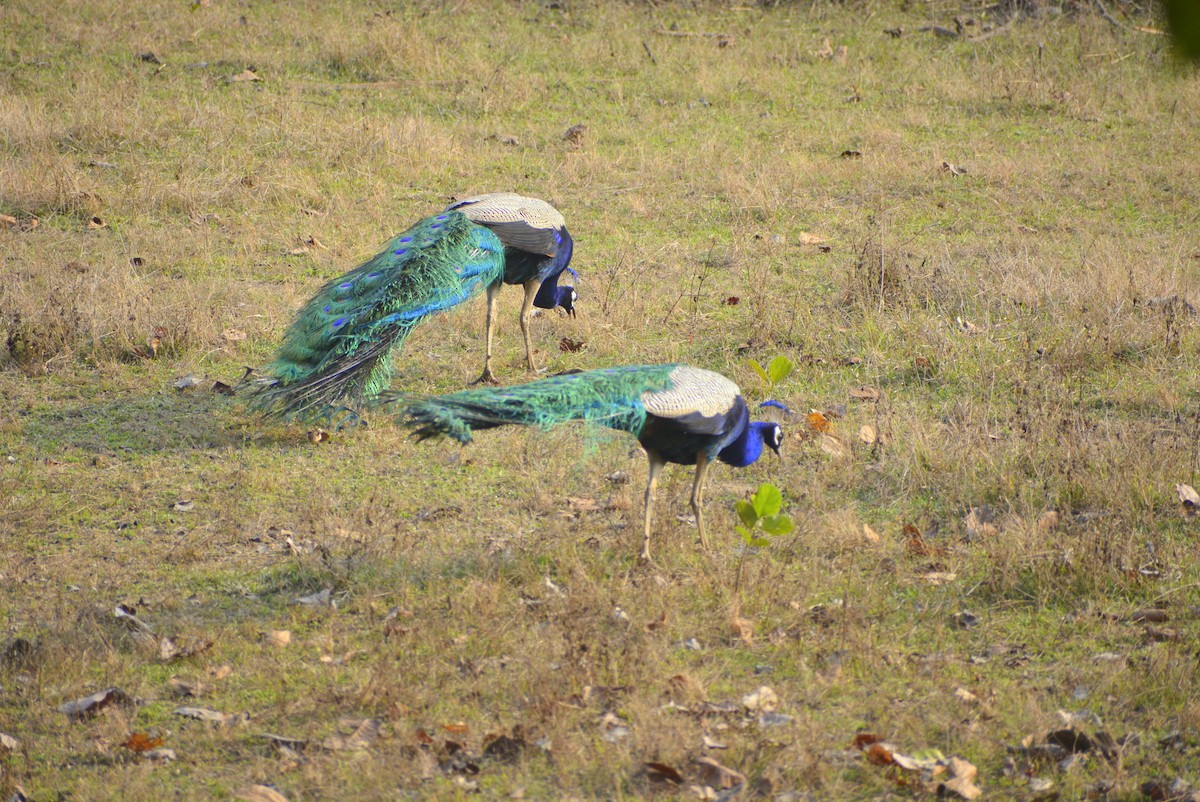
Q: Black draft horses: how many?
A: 0